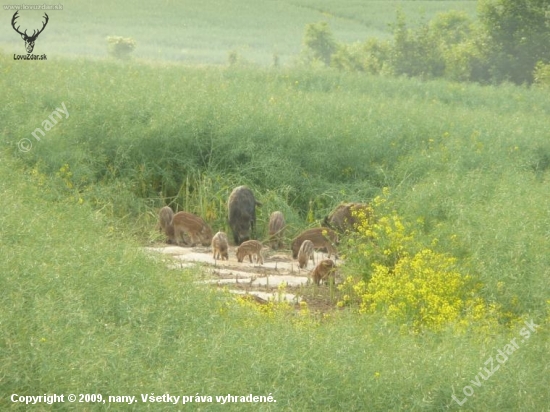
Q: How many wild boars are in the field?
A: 10